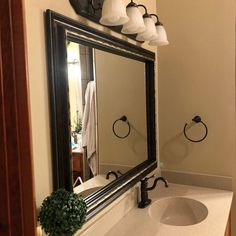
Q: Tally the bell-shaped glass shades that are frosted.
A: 4